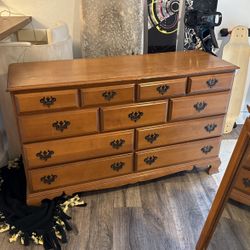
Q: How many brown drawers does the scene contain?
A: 11